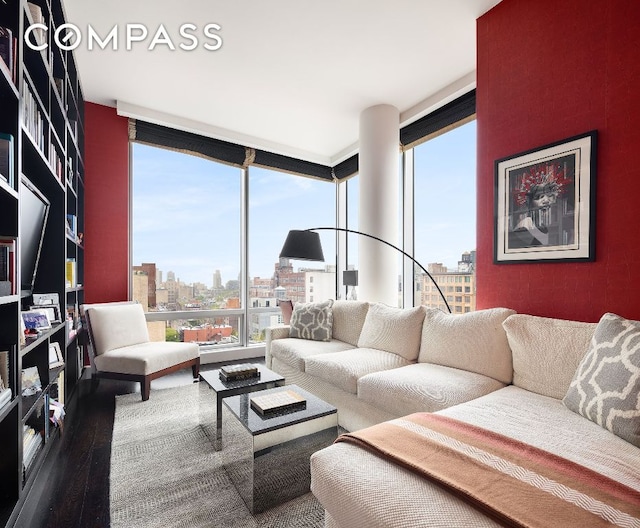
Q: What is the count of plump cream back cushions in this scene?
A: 4